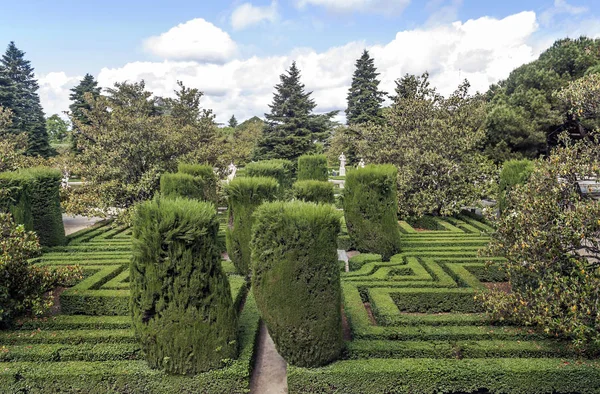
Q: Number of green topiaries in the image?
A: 11